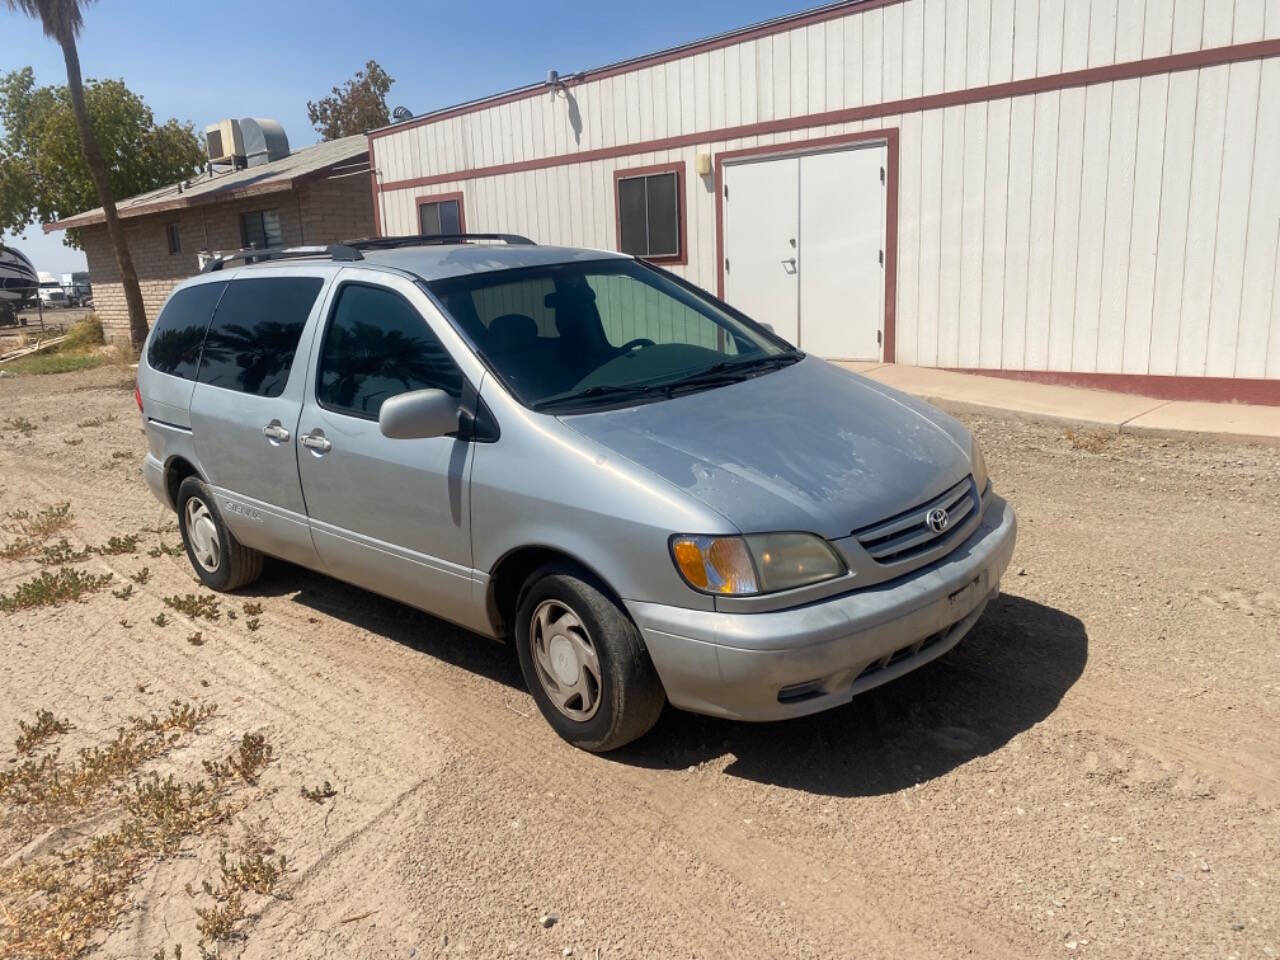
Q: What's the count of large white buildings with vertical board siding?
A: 1